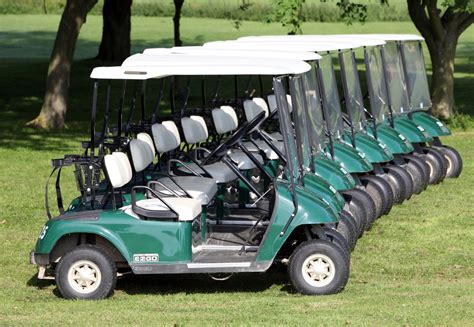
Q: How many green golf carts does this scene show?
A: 8